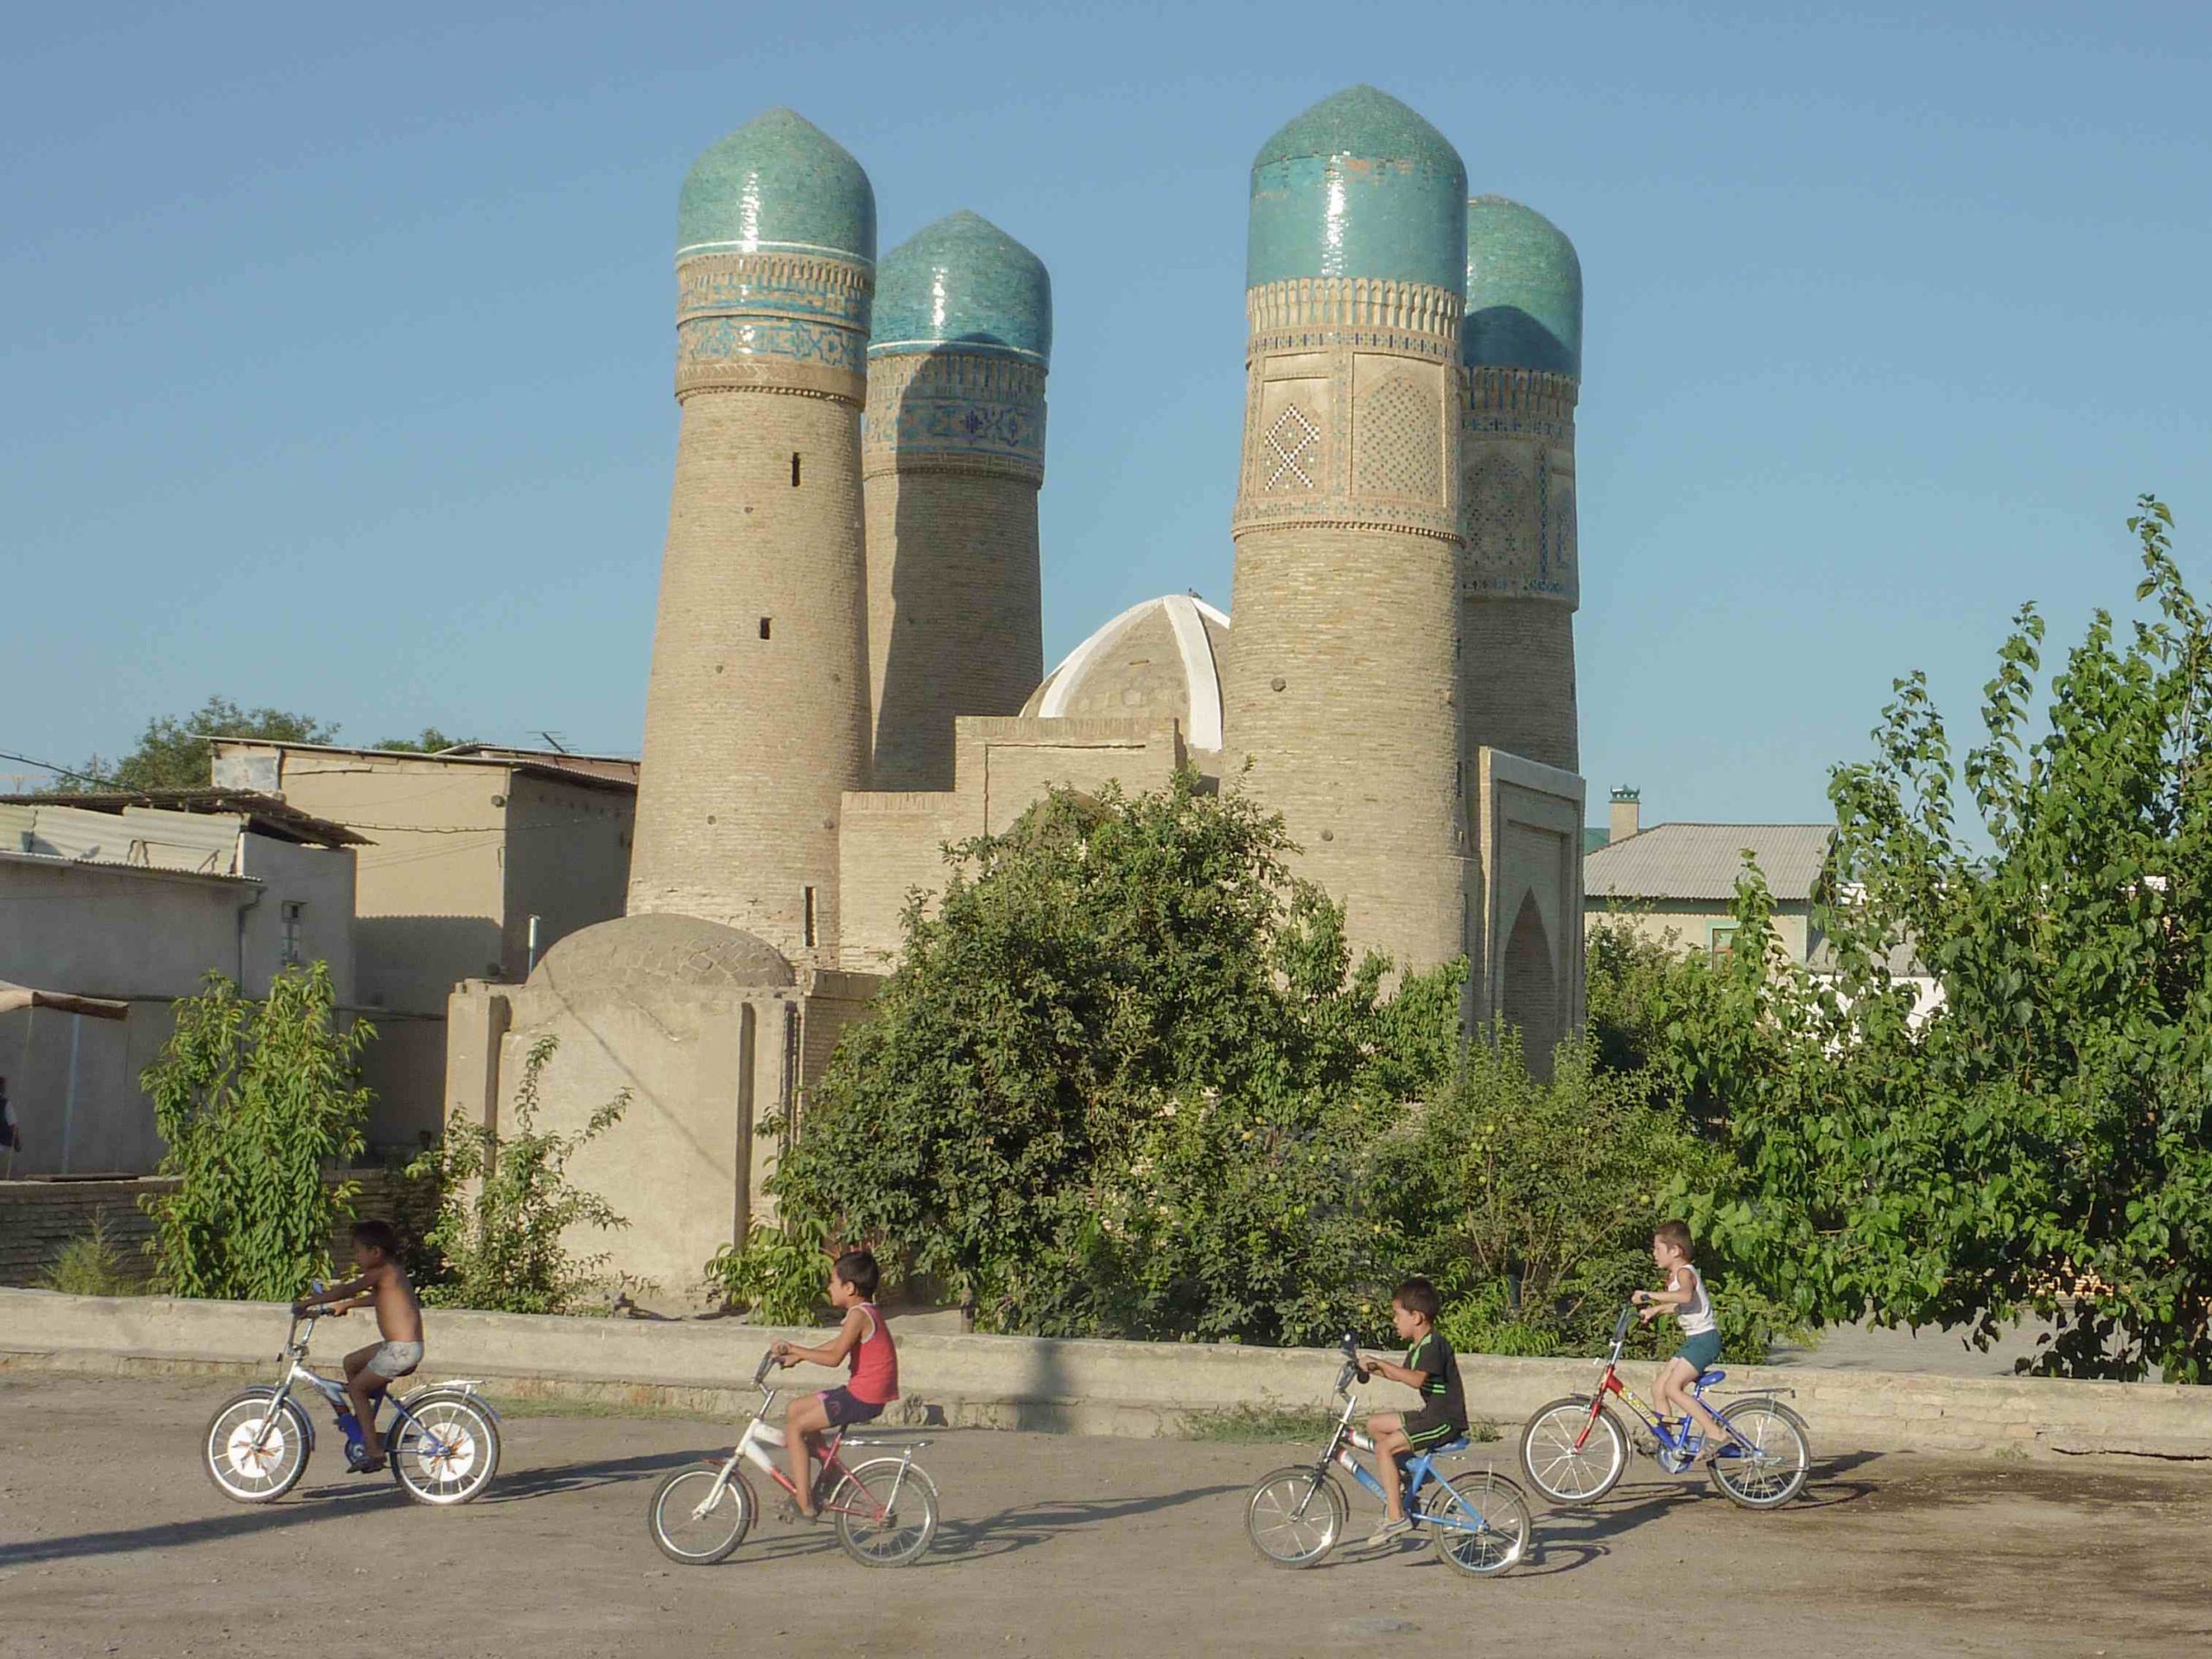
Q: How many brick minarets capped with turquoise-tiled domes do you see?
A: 4